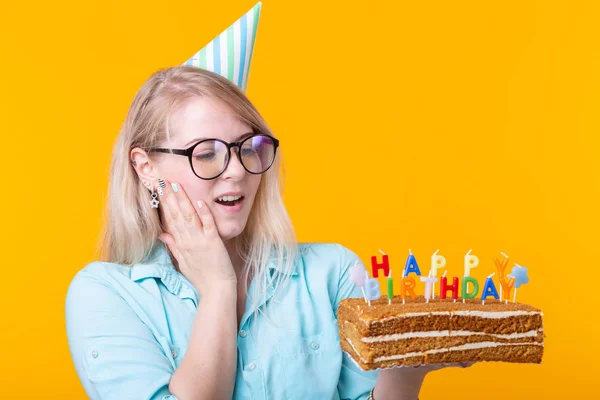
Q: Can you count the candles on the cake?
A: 15